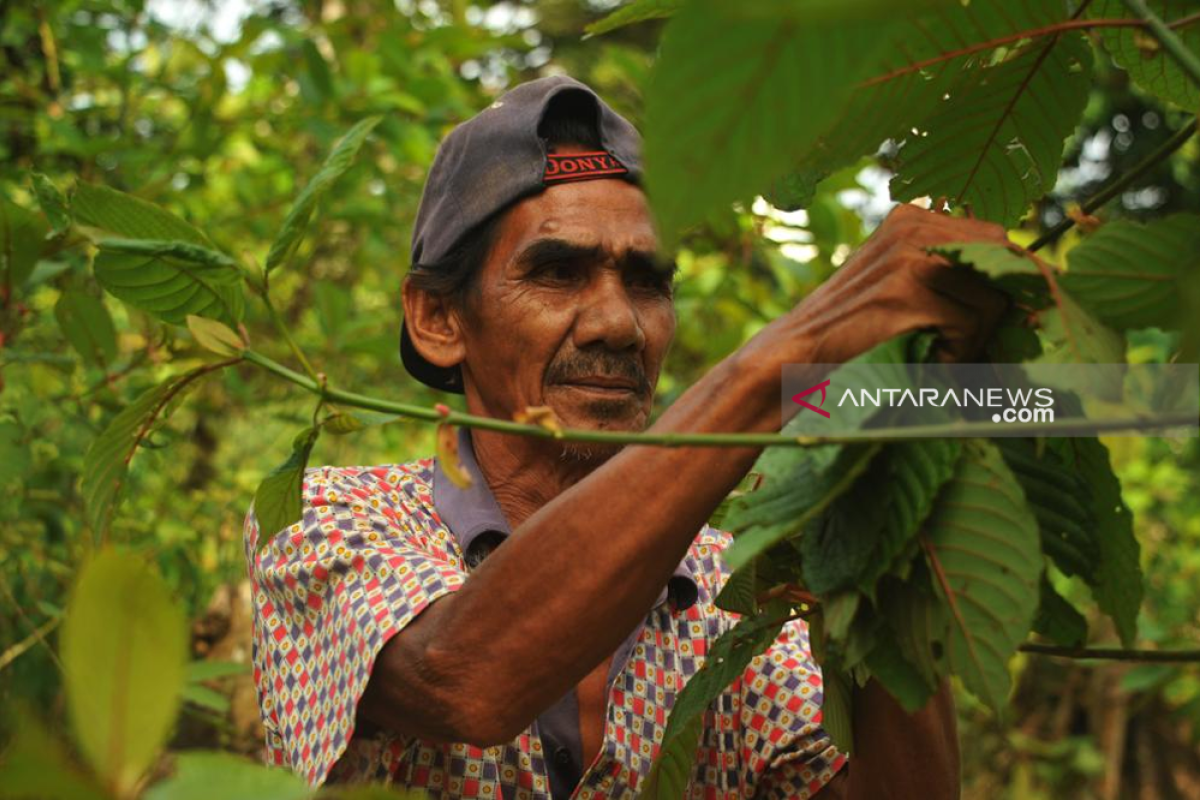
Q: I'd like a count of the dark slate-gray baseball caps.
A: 1